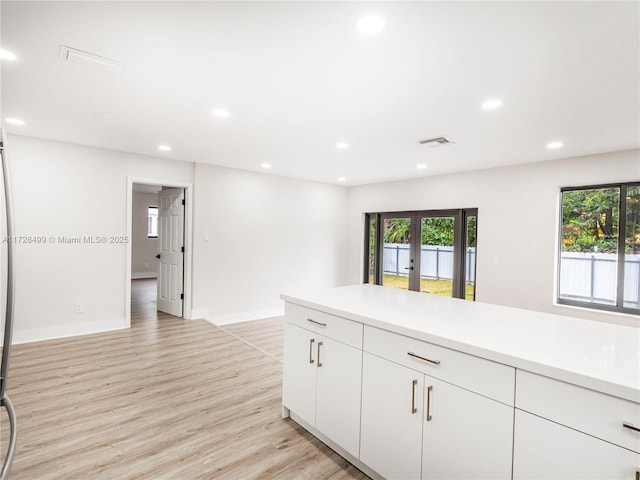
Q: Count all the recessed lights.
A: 11